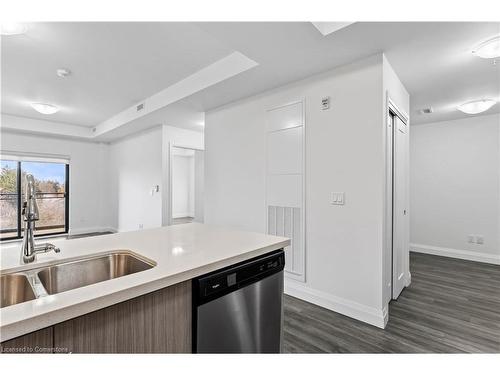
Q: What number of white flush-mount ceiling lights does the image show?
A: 4